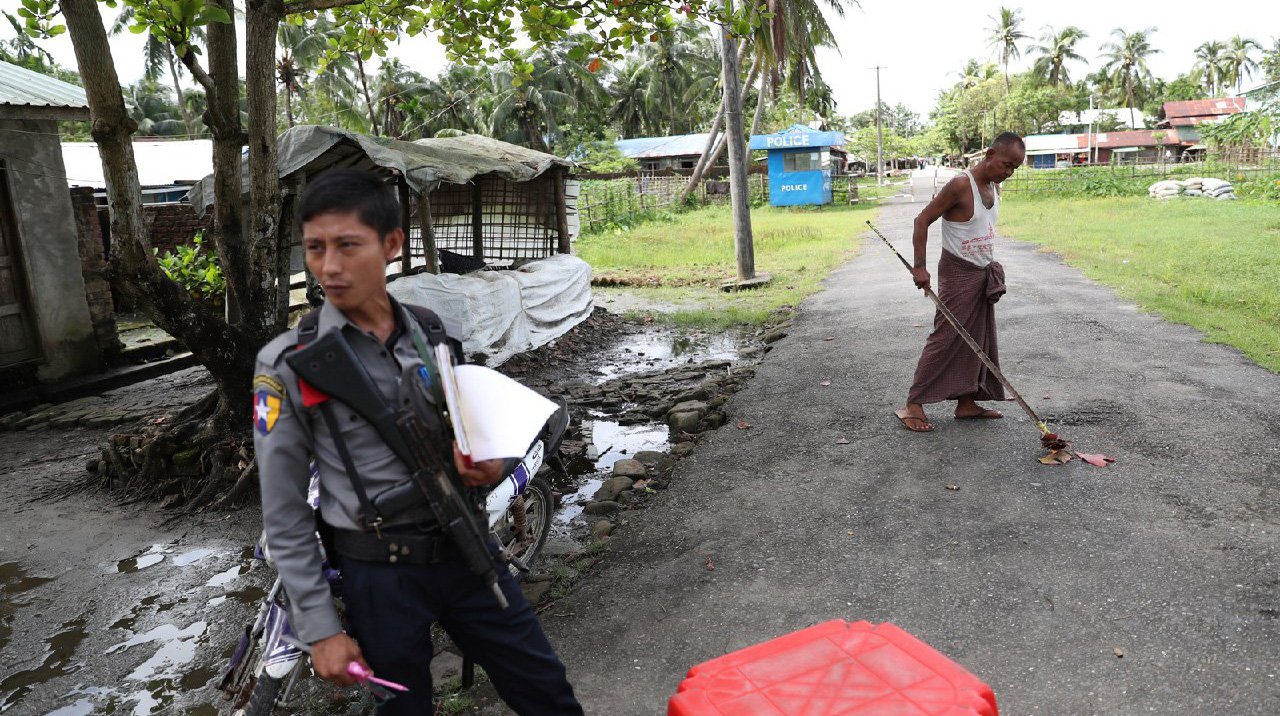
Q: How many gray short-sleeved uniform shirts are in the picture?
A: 0